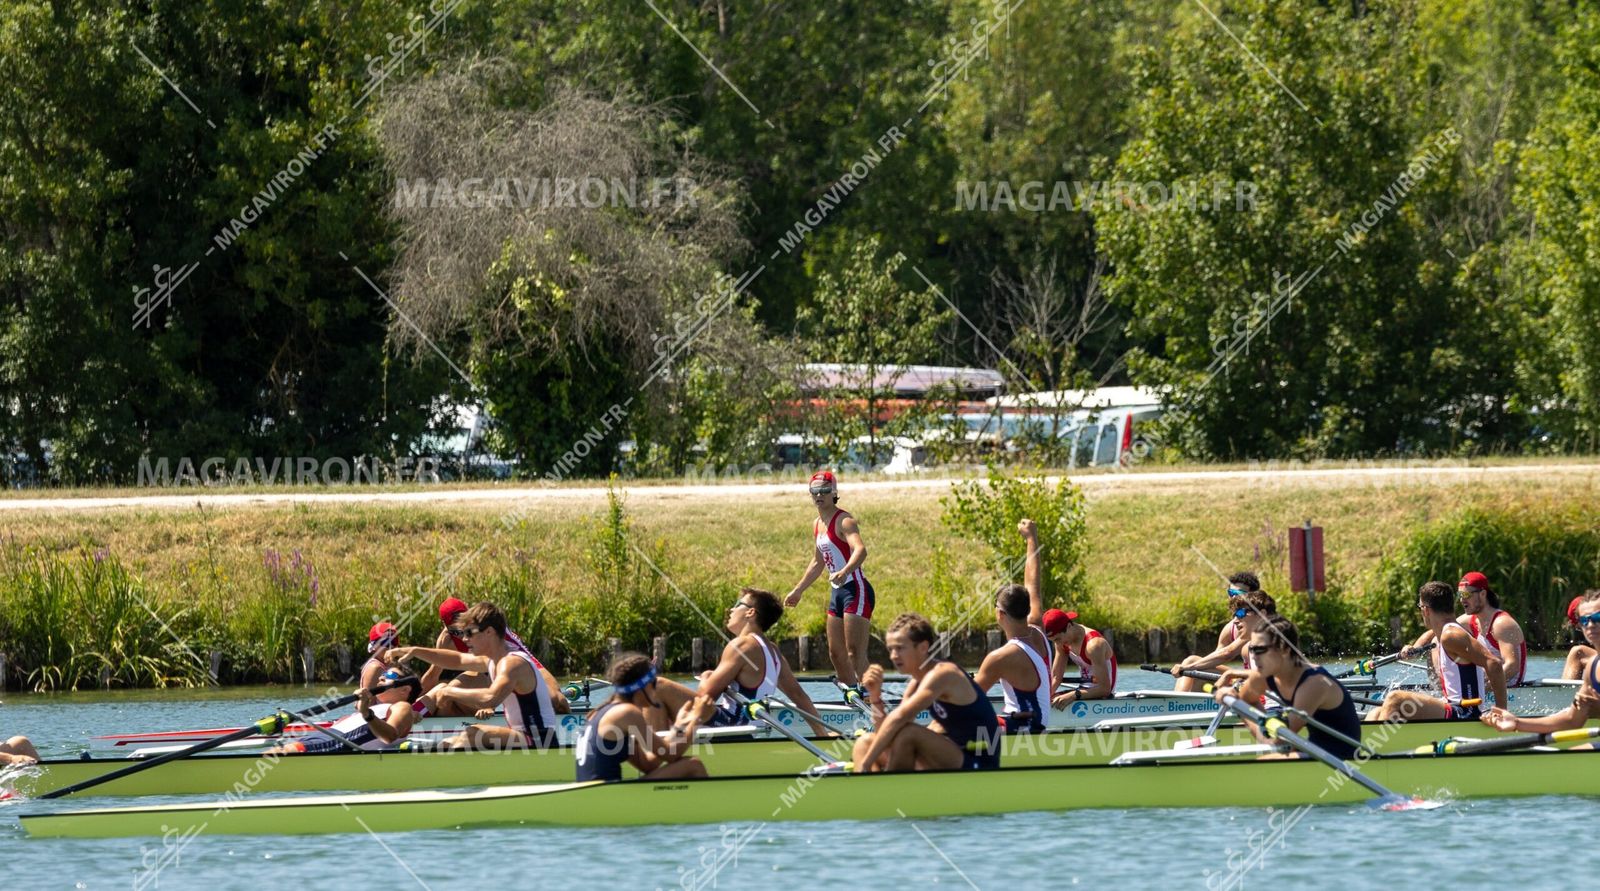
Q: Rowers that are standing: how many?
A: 1